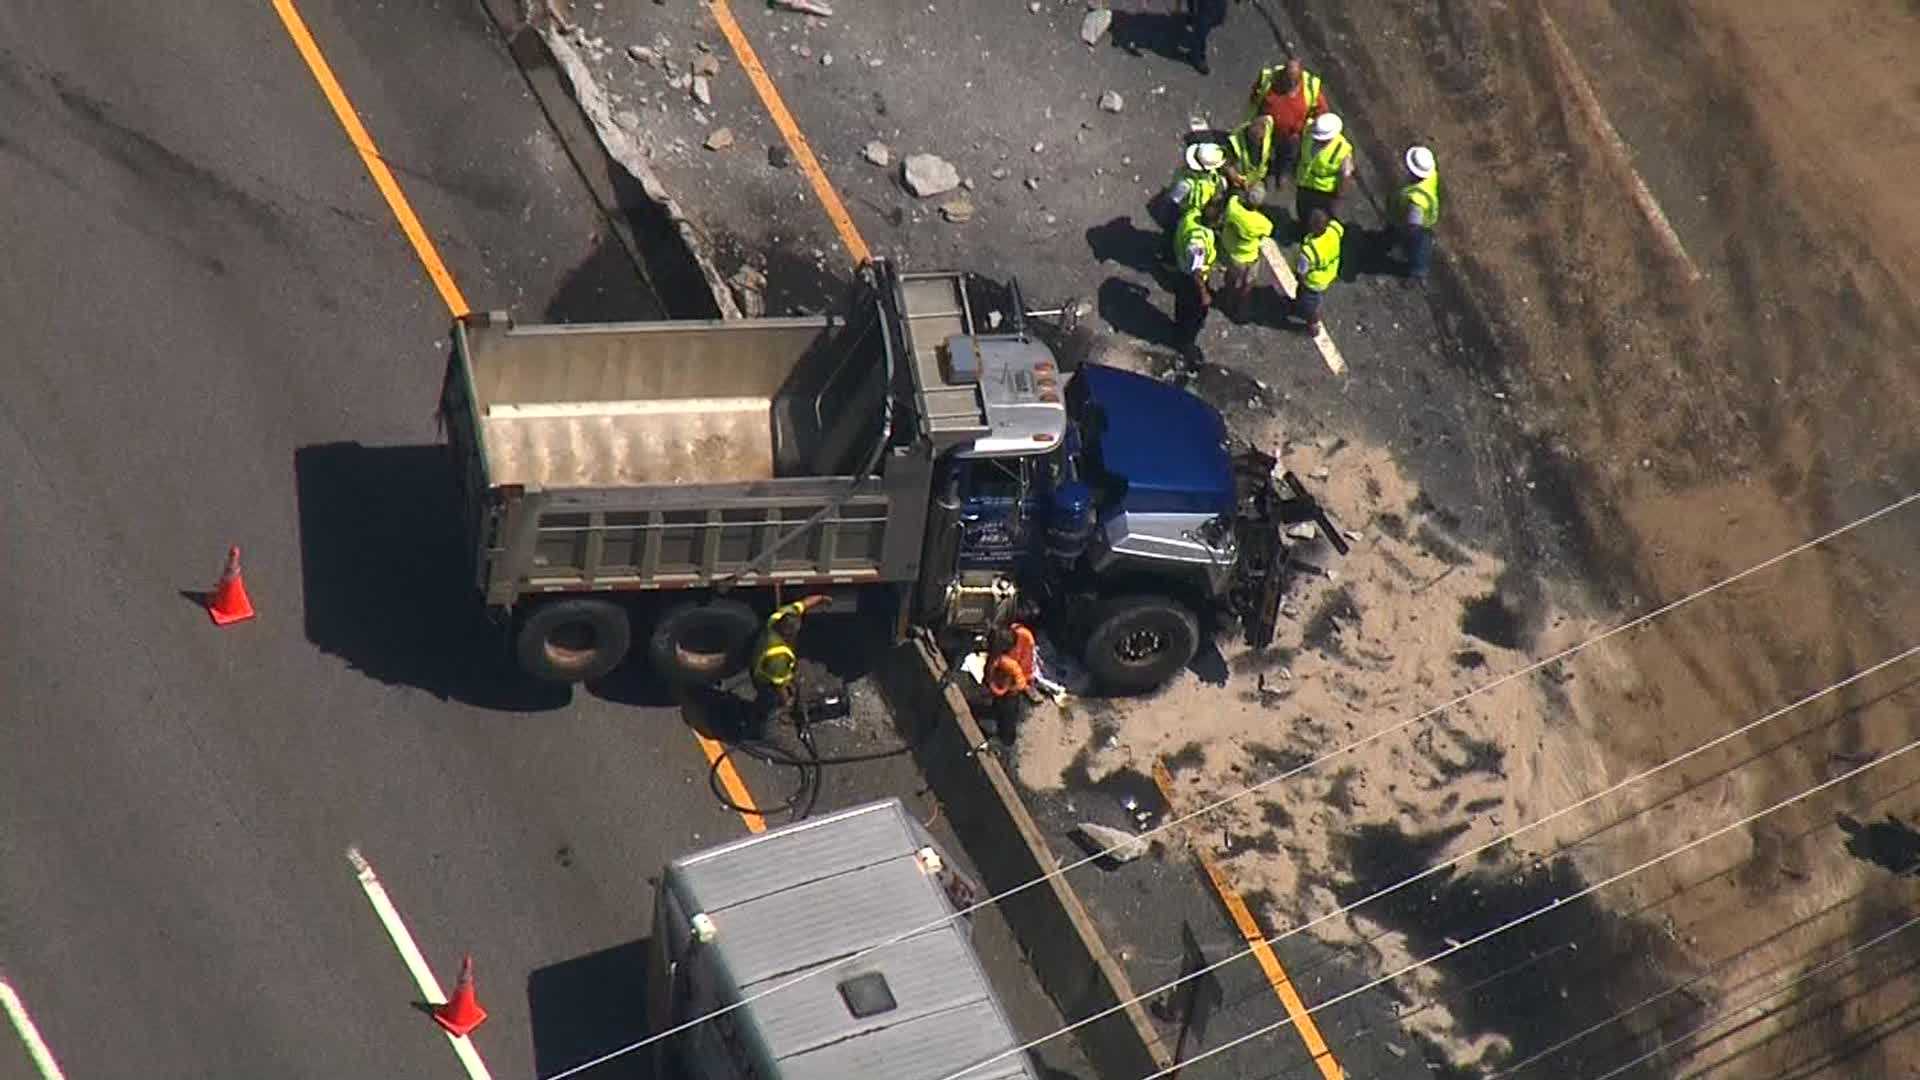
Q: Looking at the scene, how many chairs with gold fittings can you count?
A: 0